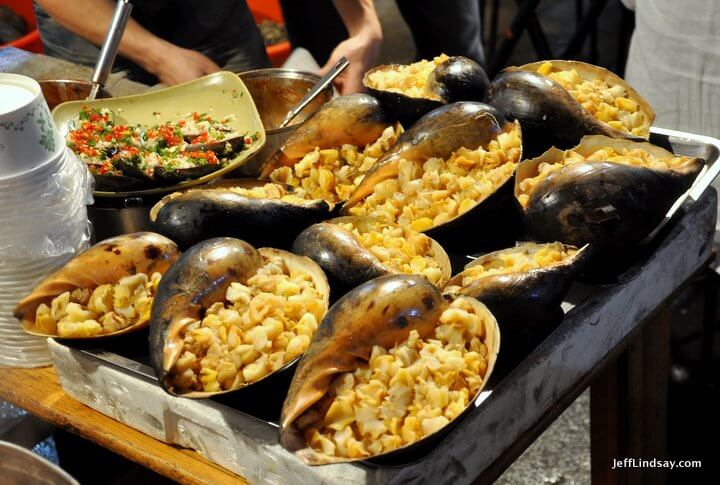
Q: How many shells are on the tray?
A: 11